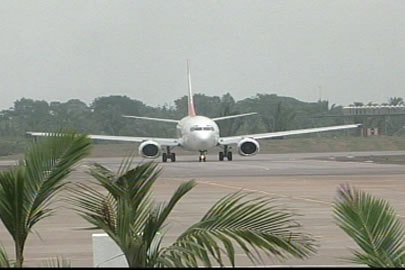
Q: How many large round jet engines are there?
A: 2